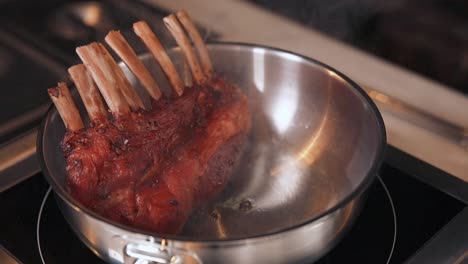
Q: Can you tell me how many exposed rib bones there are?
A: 8